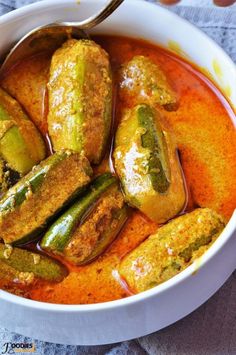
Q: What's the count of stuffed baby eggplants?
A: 8